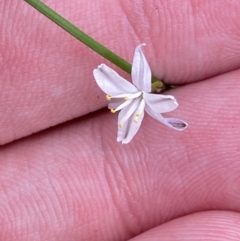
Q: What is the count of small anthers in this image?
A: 6